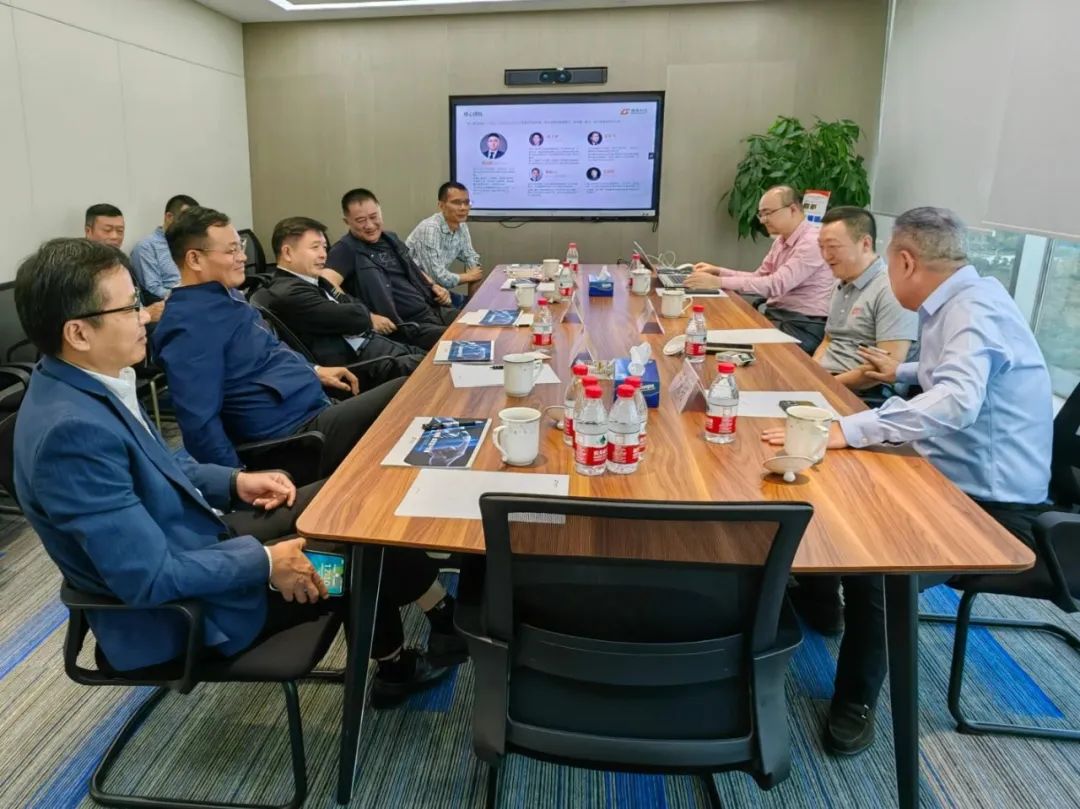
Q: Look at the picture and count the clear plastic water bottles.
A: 11